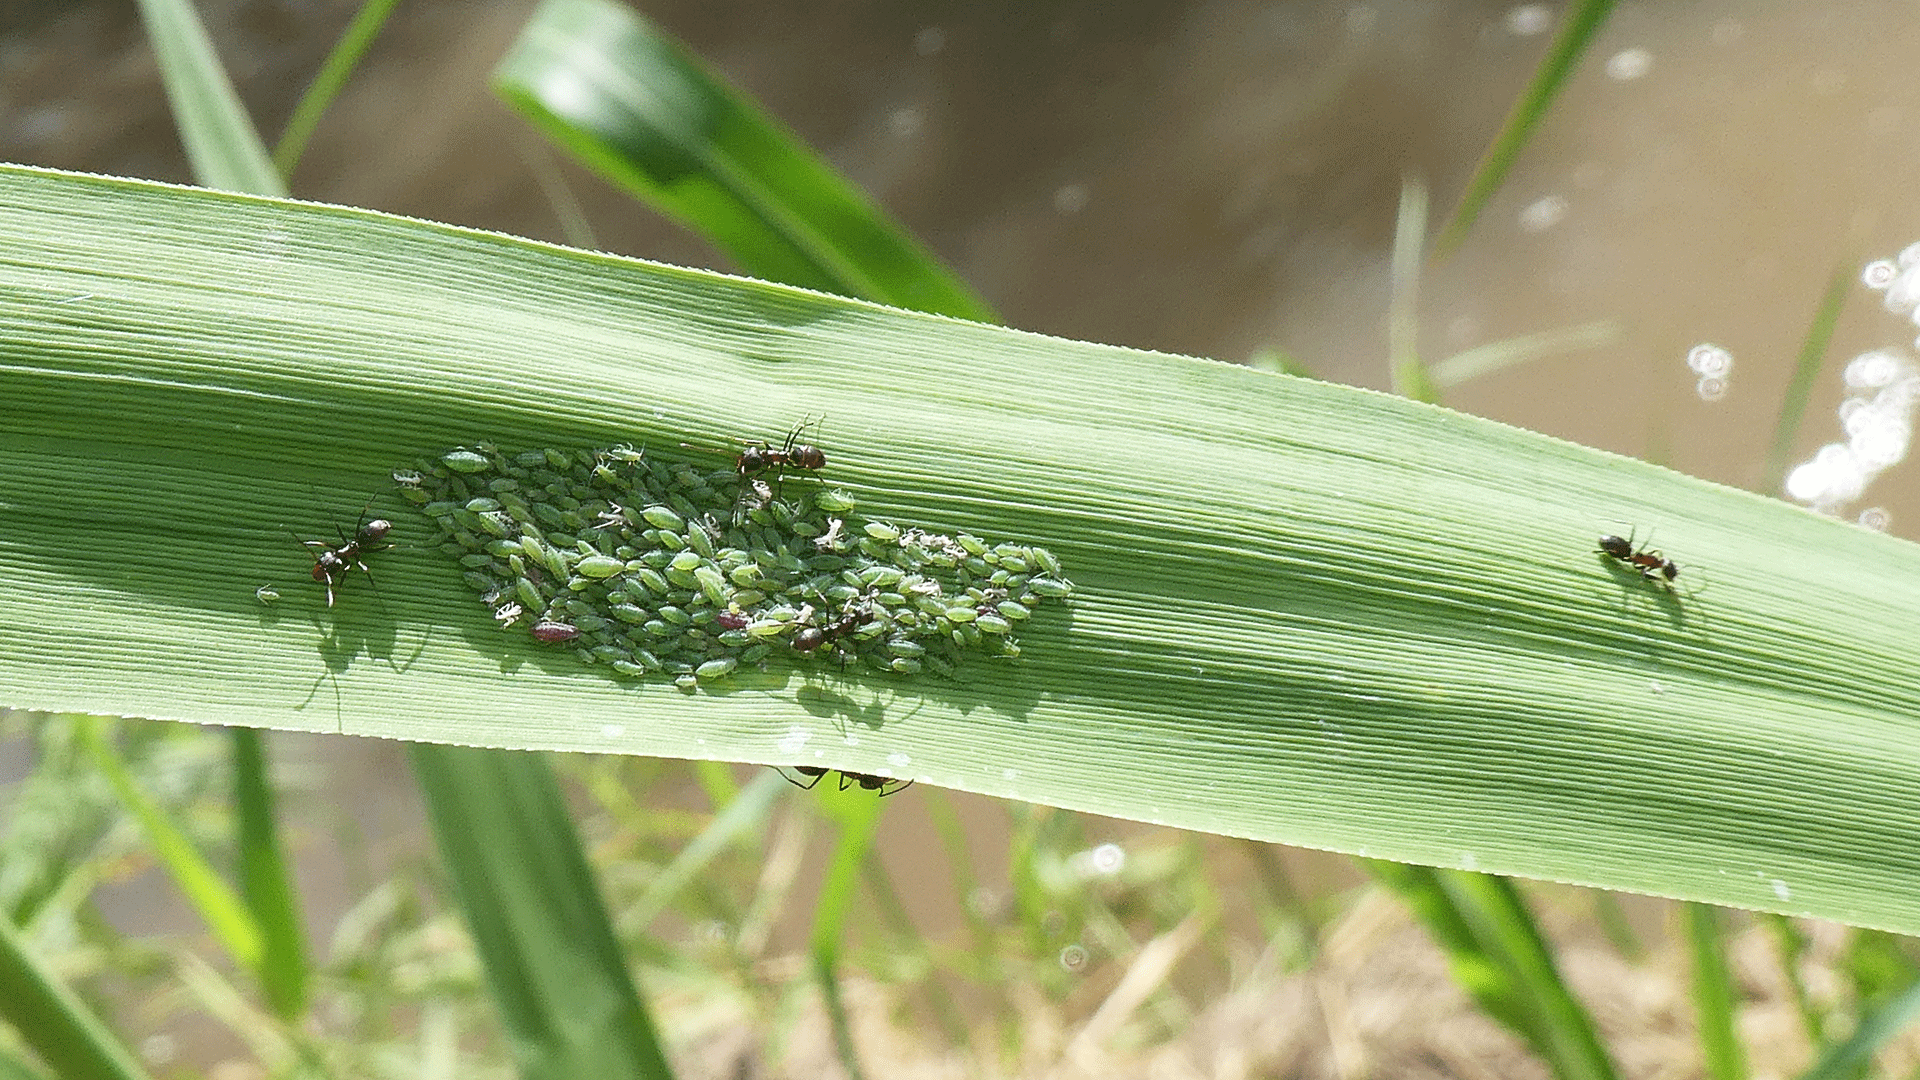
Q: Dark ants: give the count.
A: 5